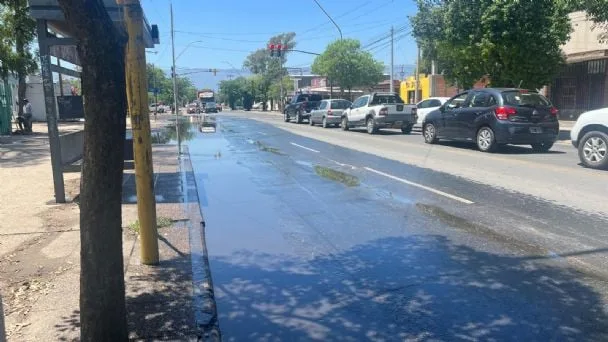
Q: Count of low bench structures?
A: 1